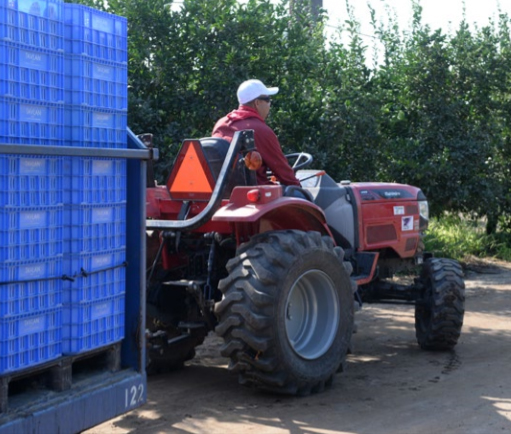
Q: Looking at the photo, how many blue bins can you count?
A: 14